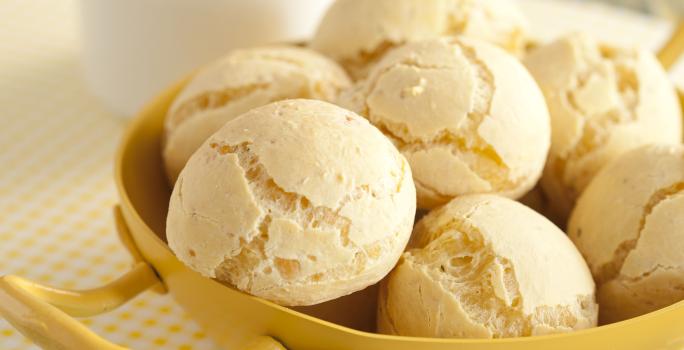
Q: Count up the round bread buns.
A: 7